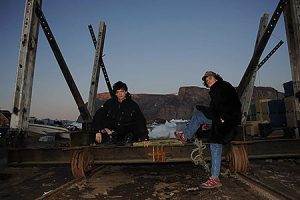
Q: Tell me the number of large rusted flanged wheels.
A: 2